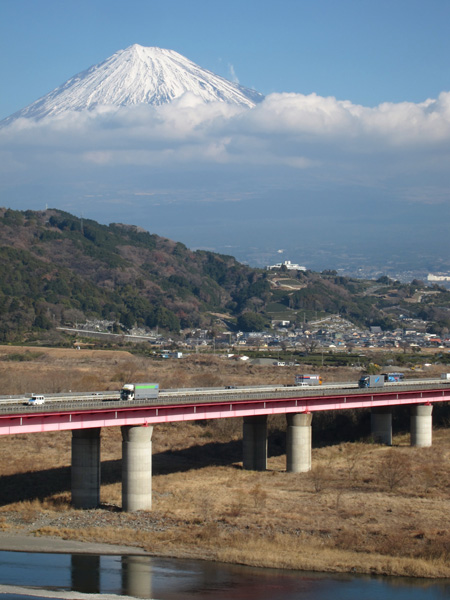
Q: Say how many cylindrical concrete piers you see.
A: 6